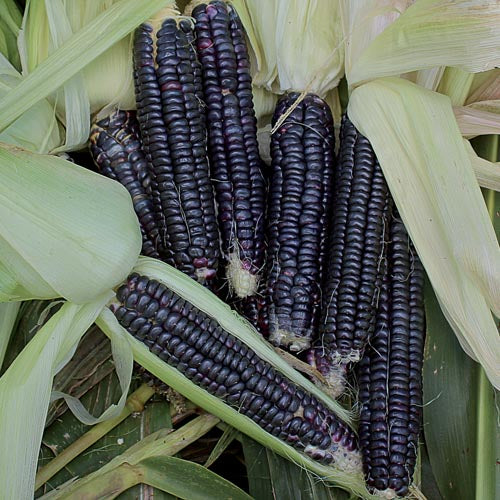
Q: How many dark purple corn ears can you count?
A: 7